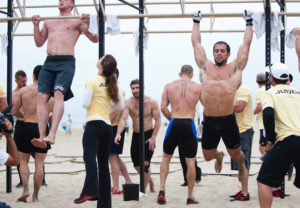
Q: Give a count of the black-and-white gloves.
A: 2